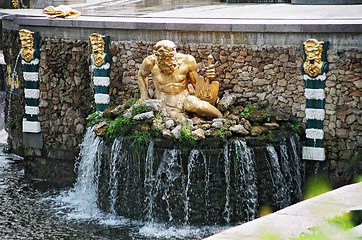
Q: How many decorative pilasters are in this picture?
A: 3